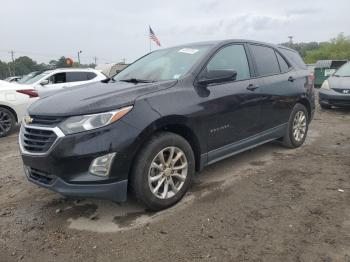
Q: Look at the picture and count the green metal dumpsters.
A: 1